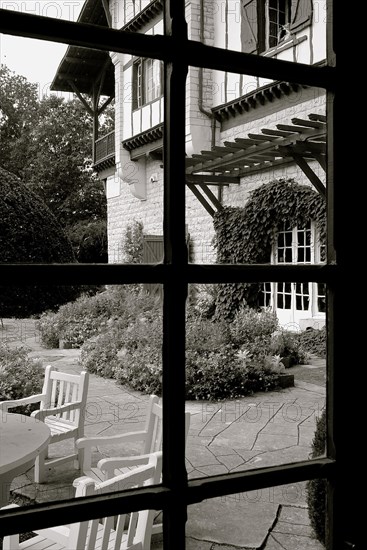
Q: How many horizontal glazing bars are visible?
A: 3